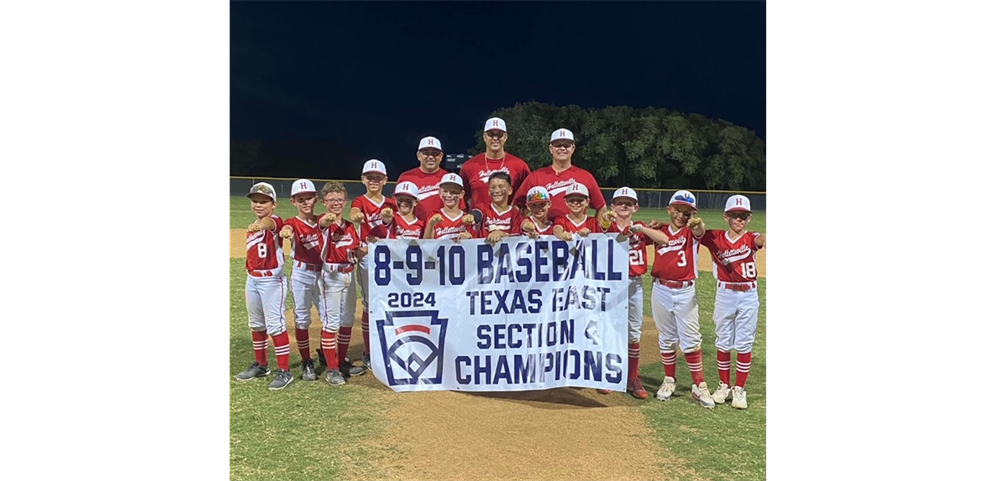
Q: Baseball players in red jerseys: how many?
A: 12